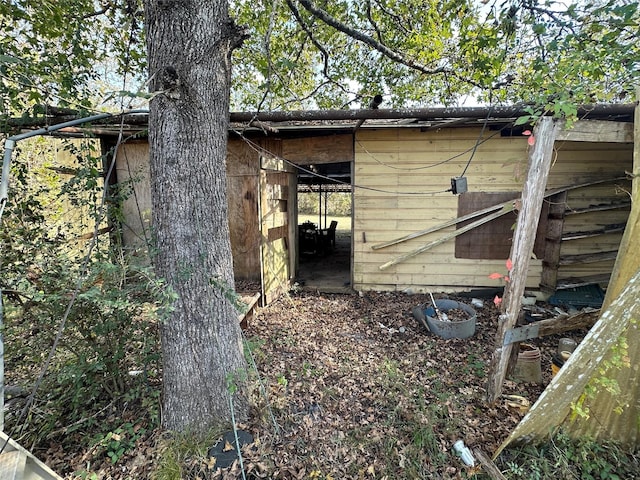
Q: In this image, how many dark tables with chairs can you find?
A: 1